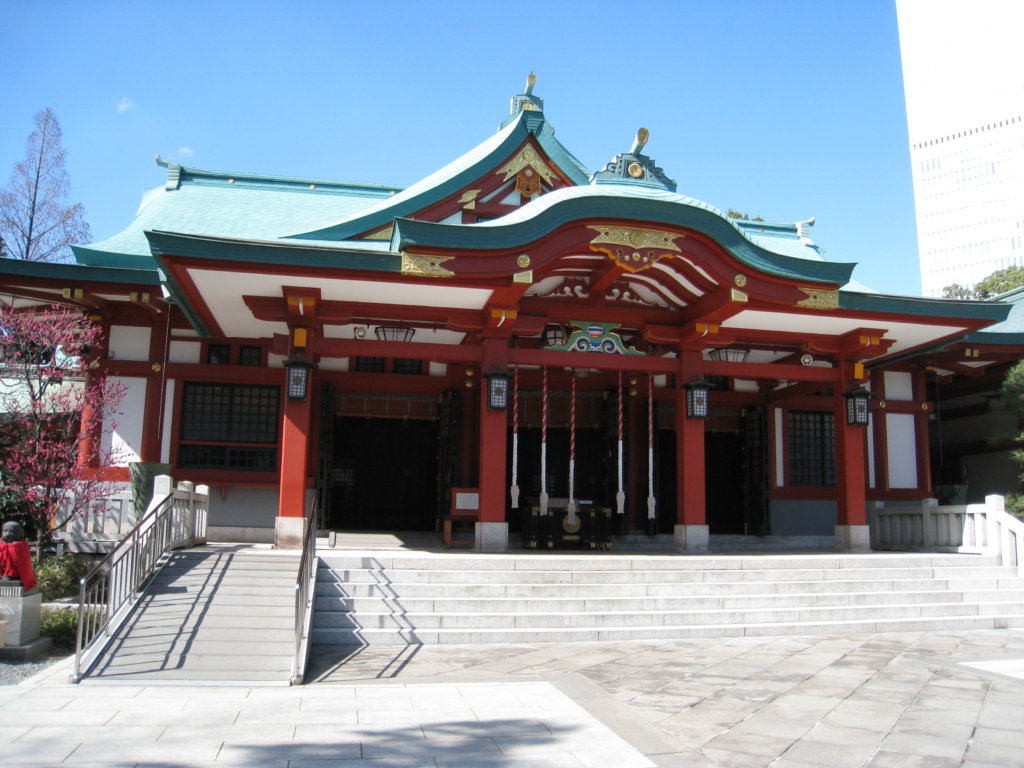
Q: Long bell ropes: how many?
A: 5